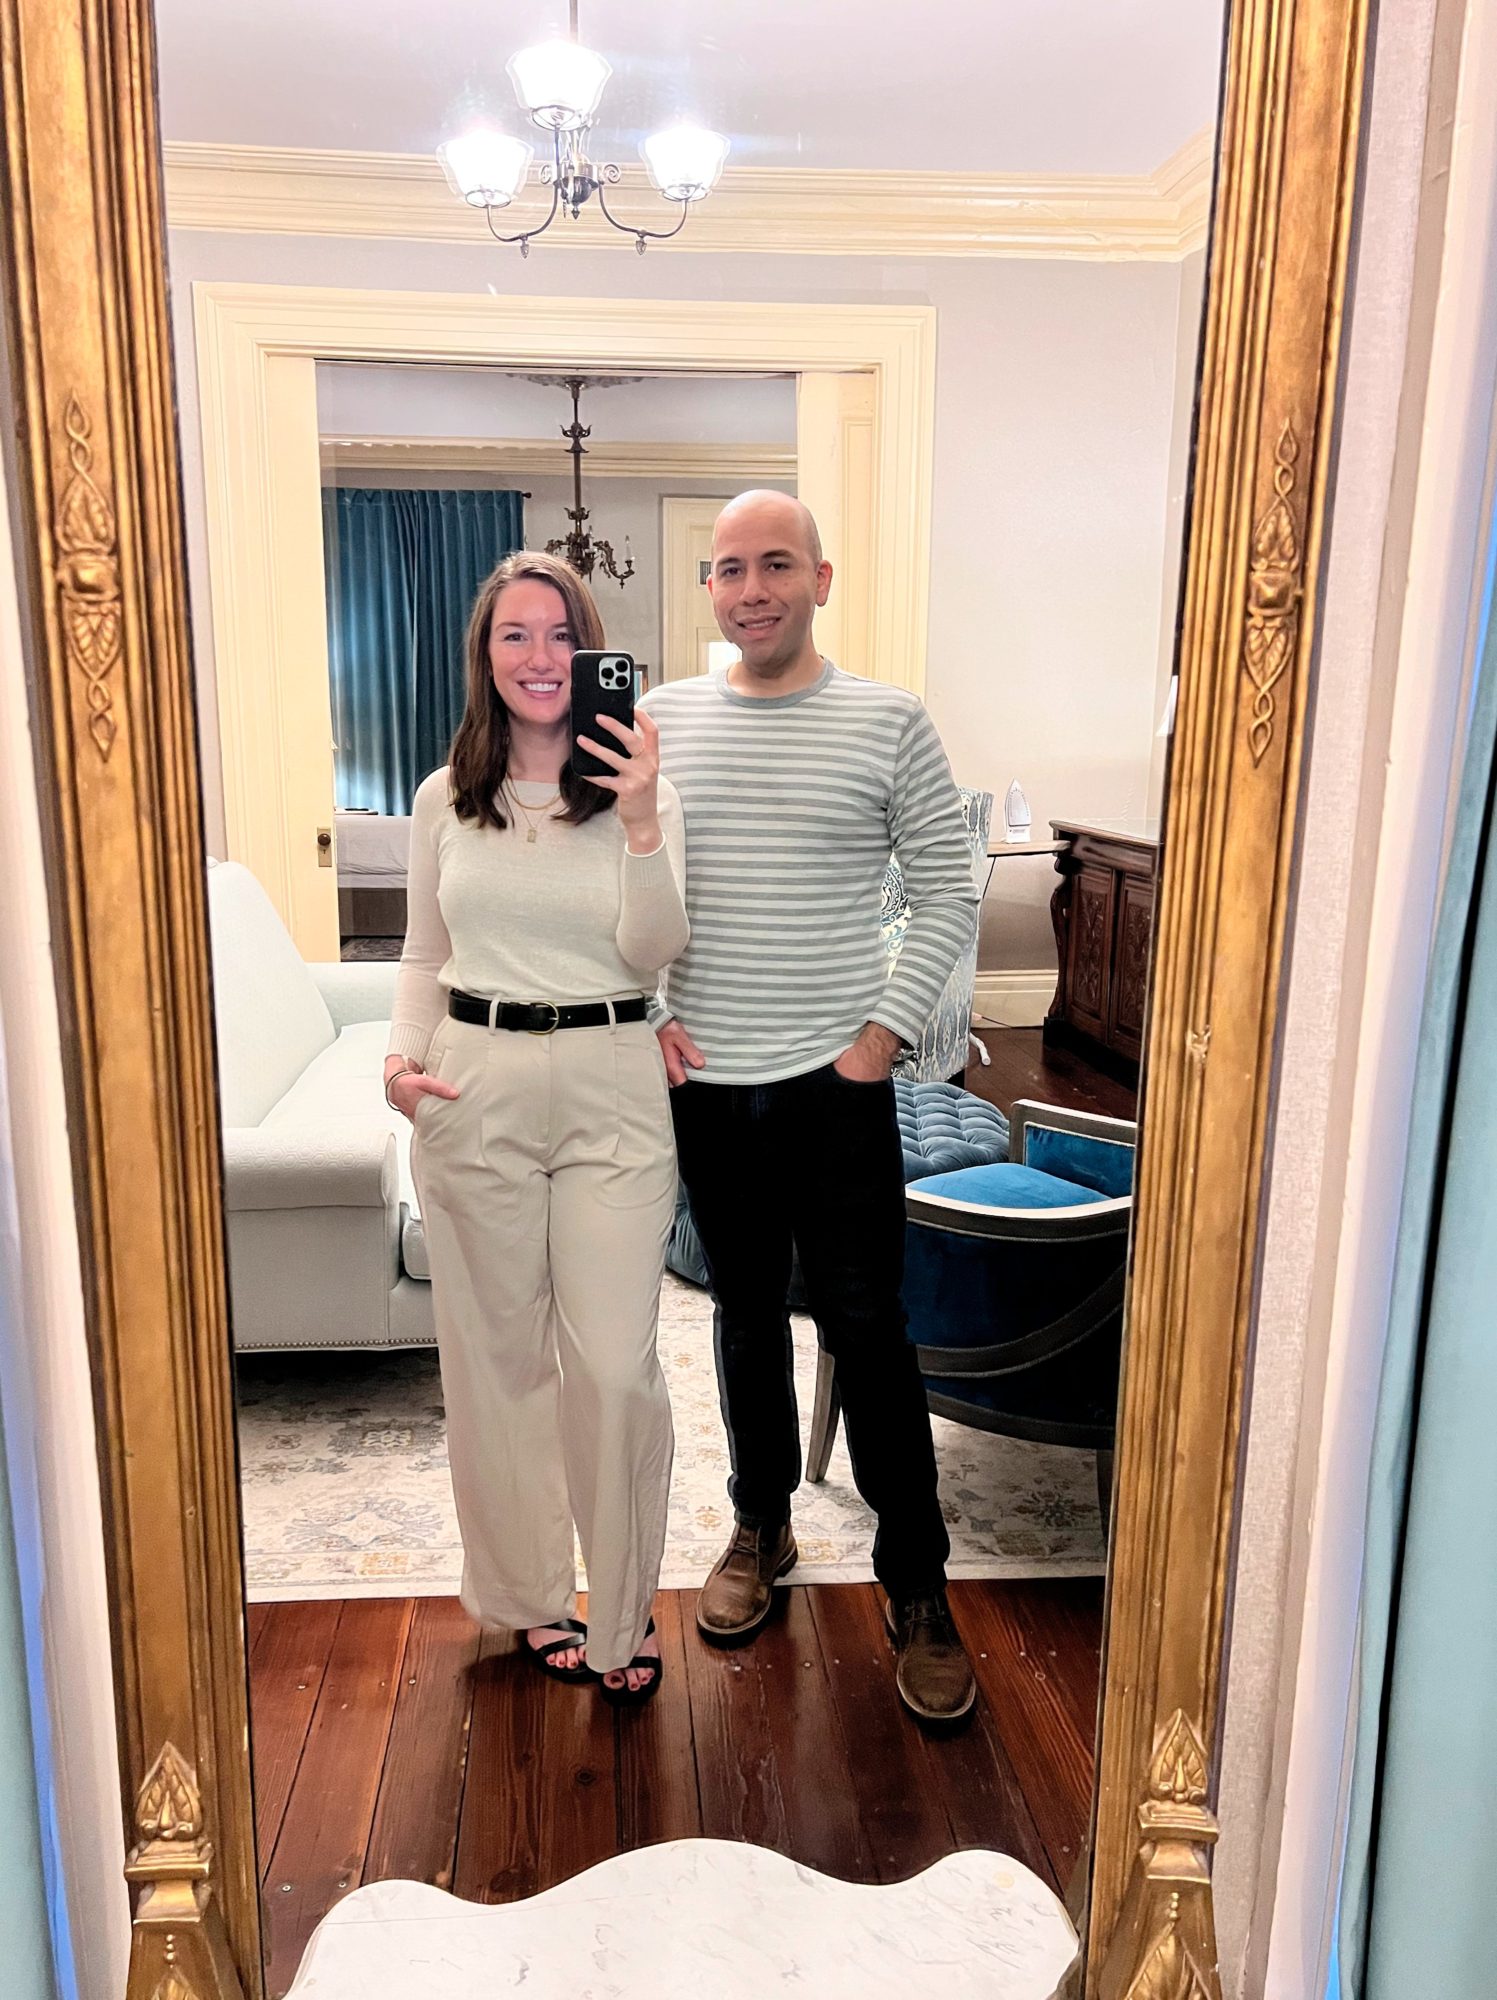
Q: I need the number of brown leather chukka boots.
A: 2